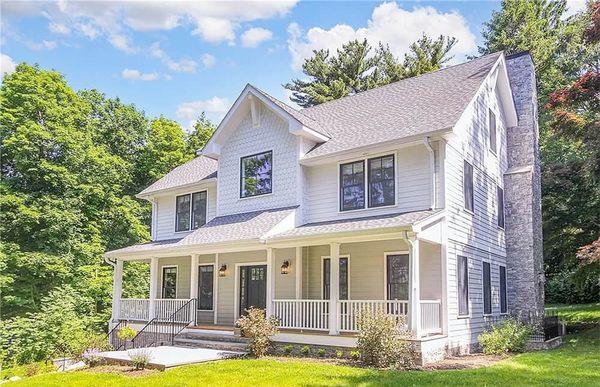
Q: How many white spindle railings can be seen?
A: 5